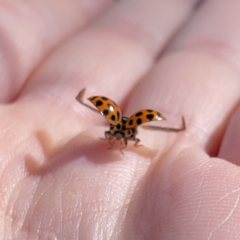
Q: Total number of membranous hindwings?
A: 2